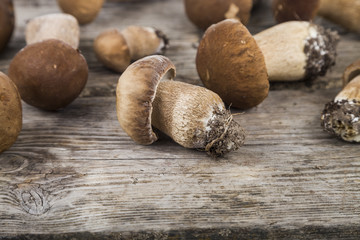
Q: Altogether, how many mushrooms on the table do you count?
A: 10